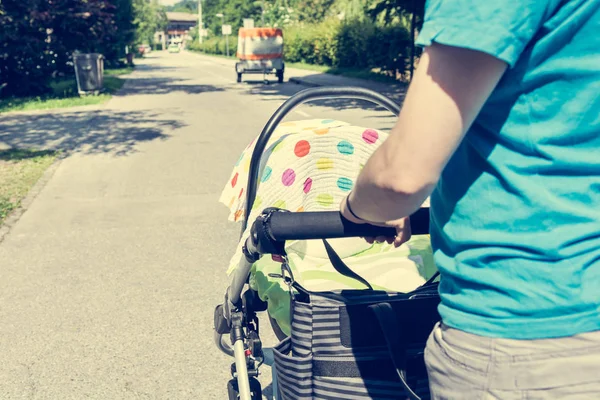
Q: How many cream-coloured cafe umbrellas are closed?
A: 0